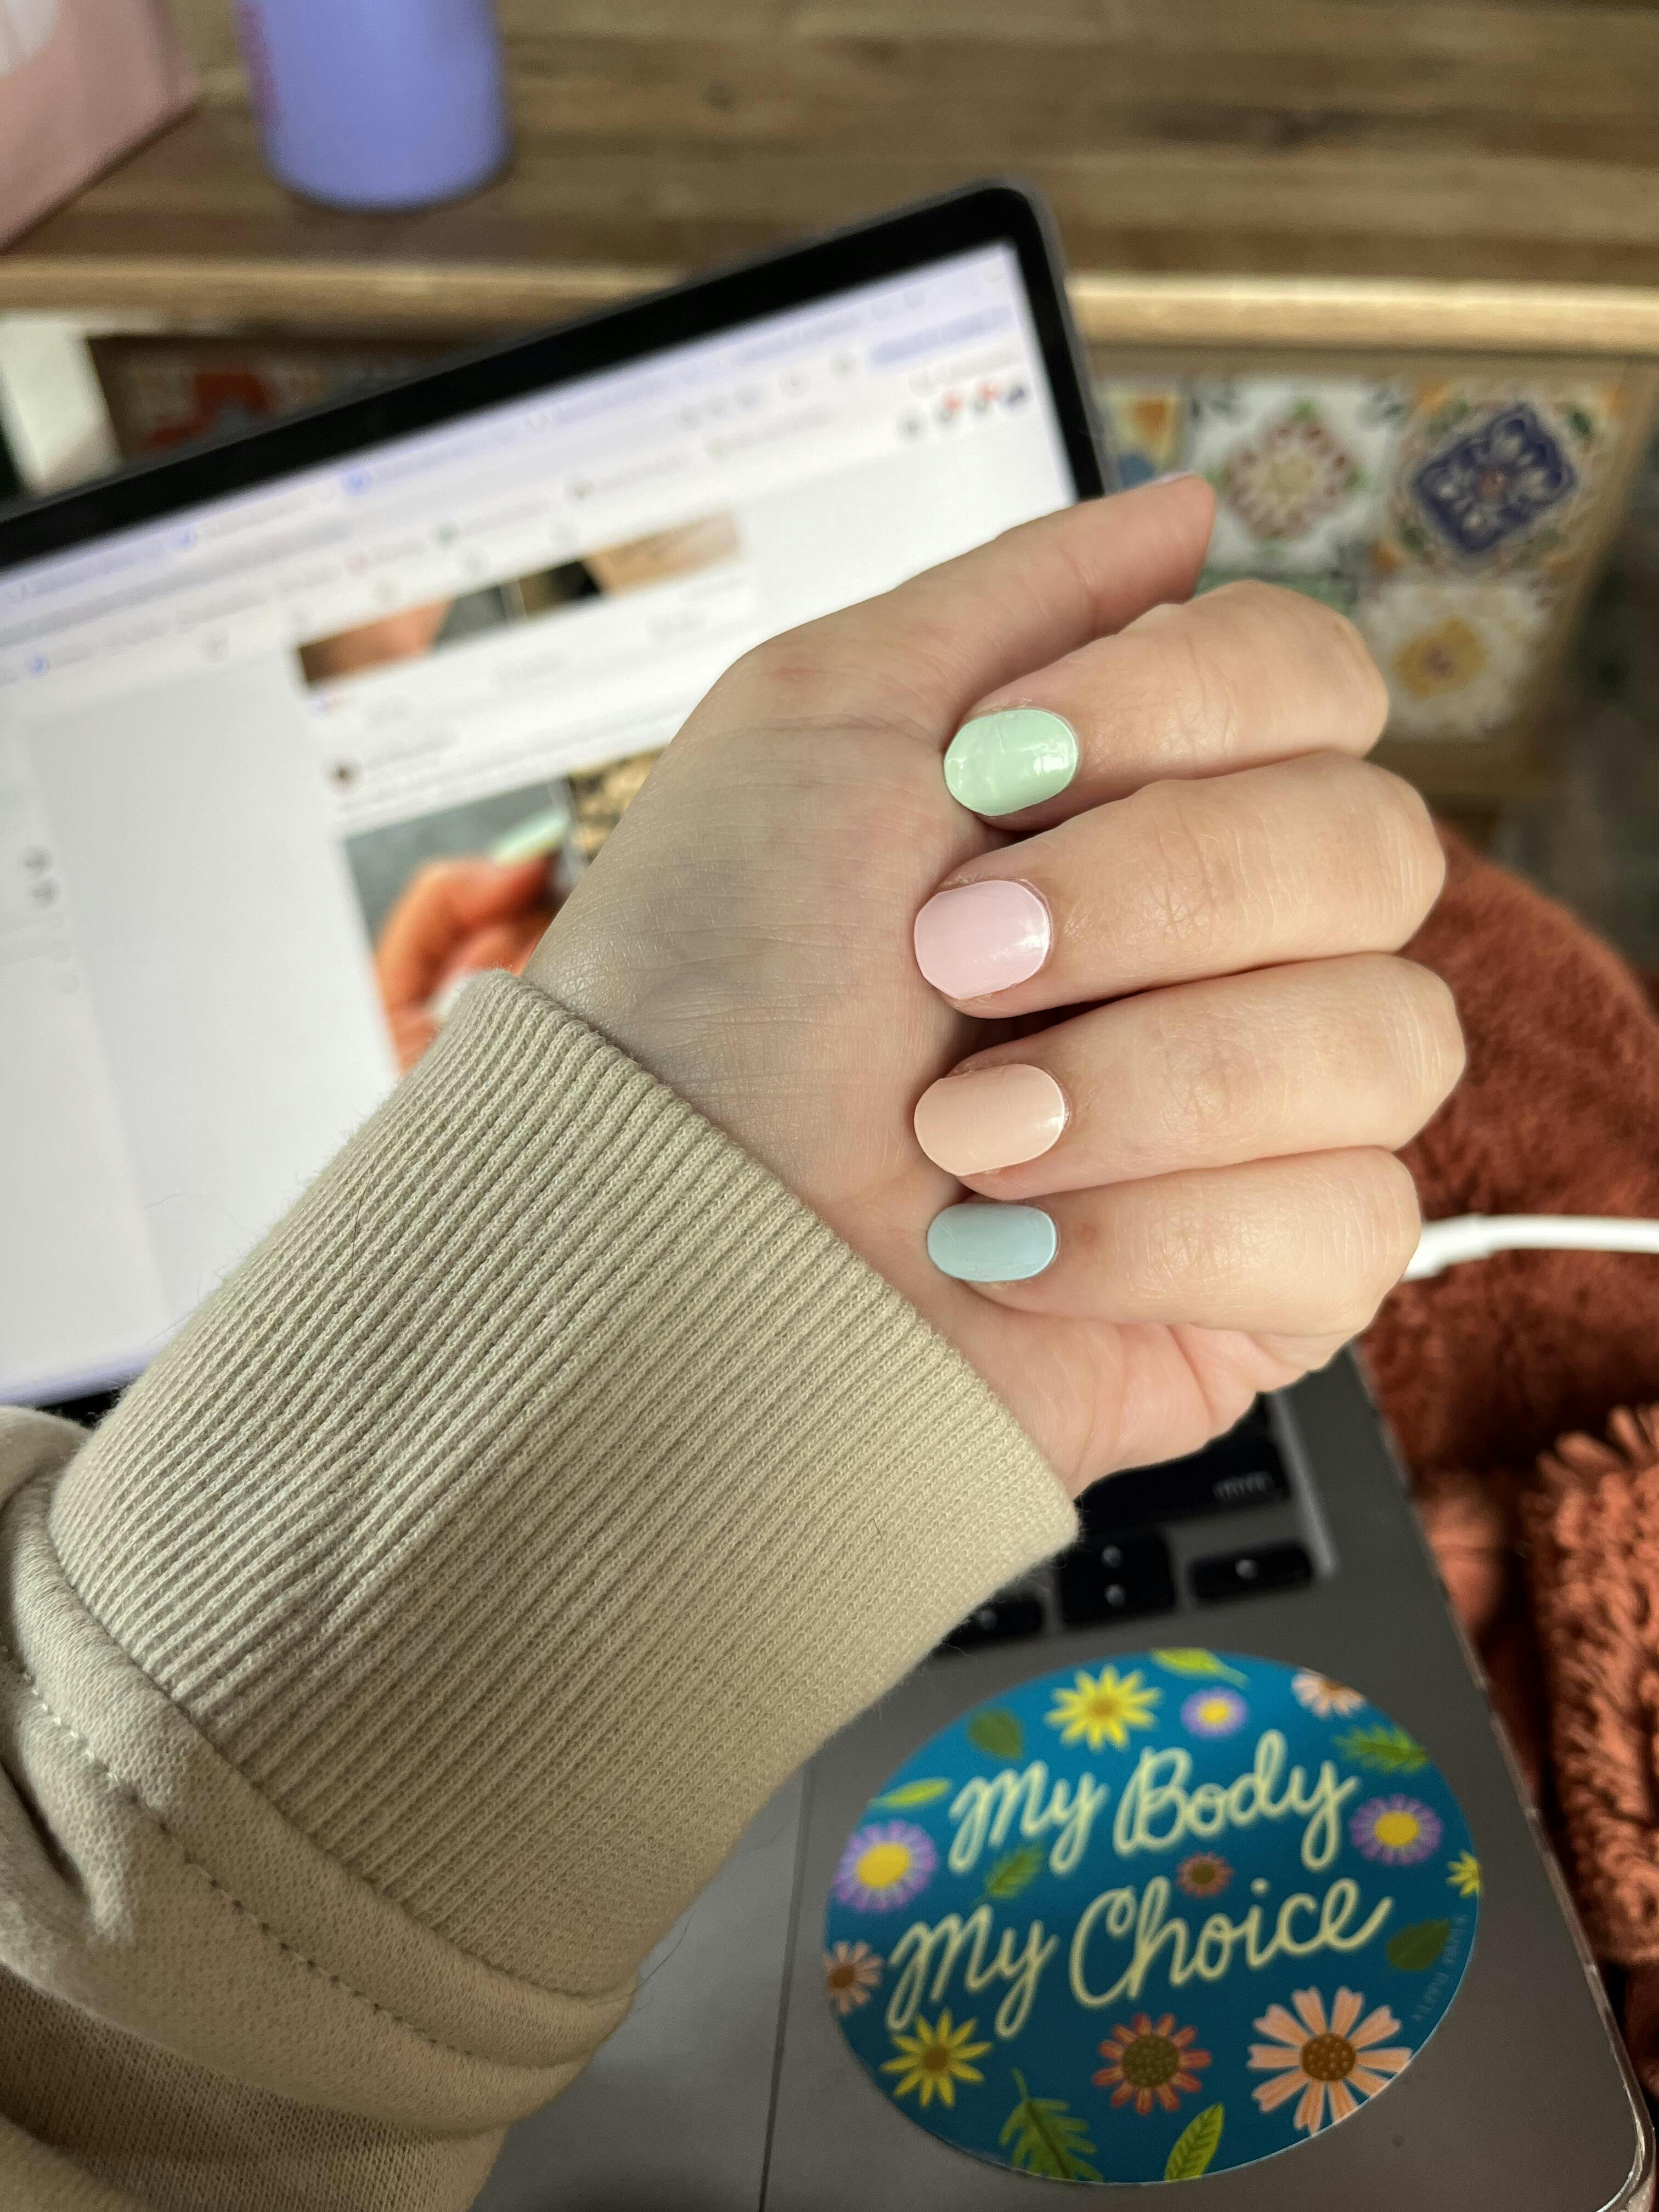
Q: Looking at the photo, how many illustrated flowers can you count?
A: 11